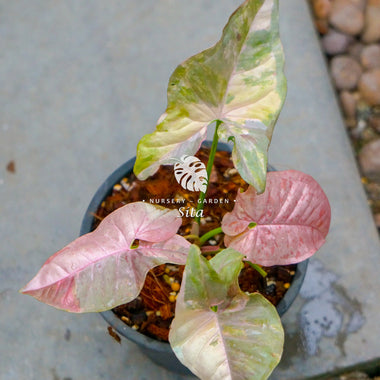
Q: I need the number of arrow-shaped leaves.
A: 4